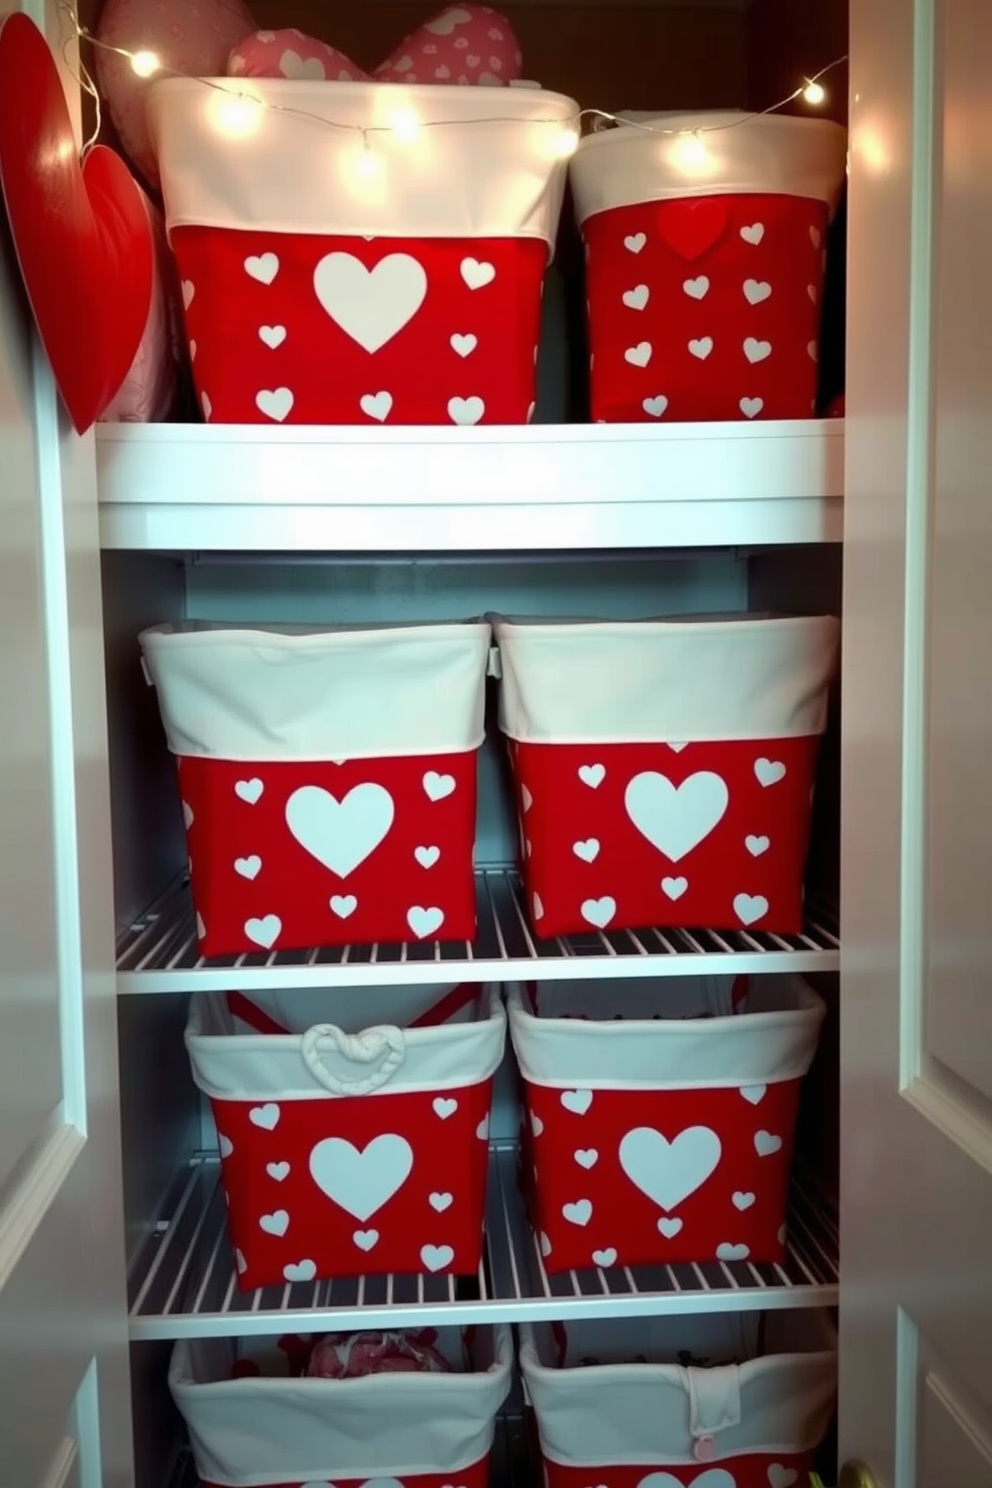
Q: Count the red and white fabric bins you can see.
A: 8